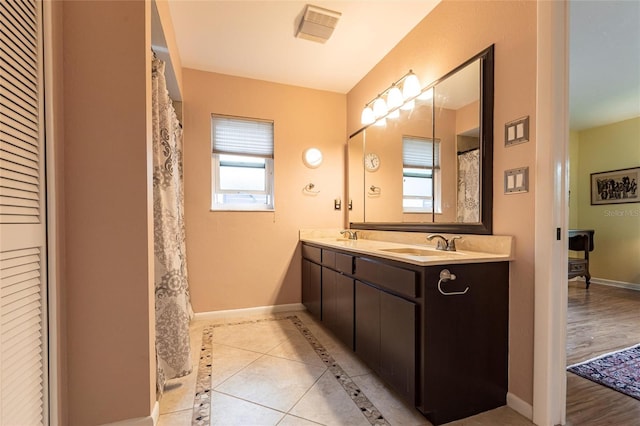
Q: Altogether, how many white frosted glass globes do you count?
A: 4